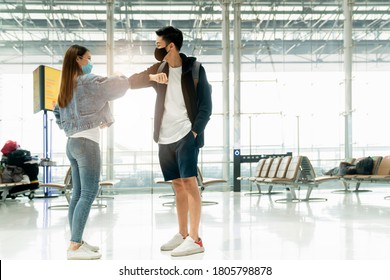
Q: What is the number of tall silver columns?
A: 4